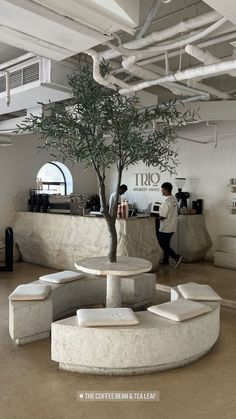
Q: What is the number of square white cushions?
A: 5